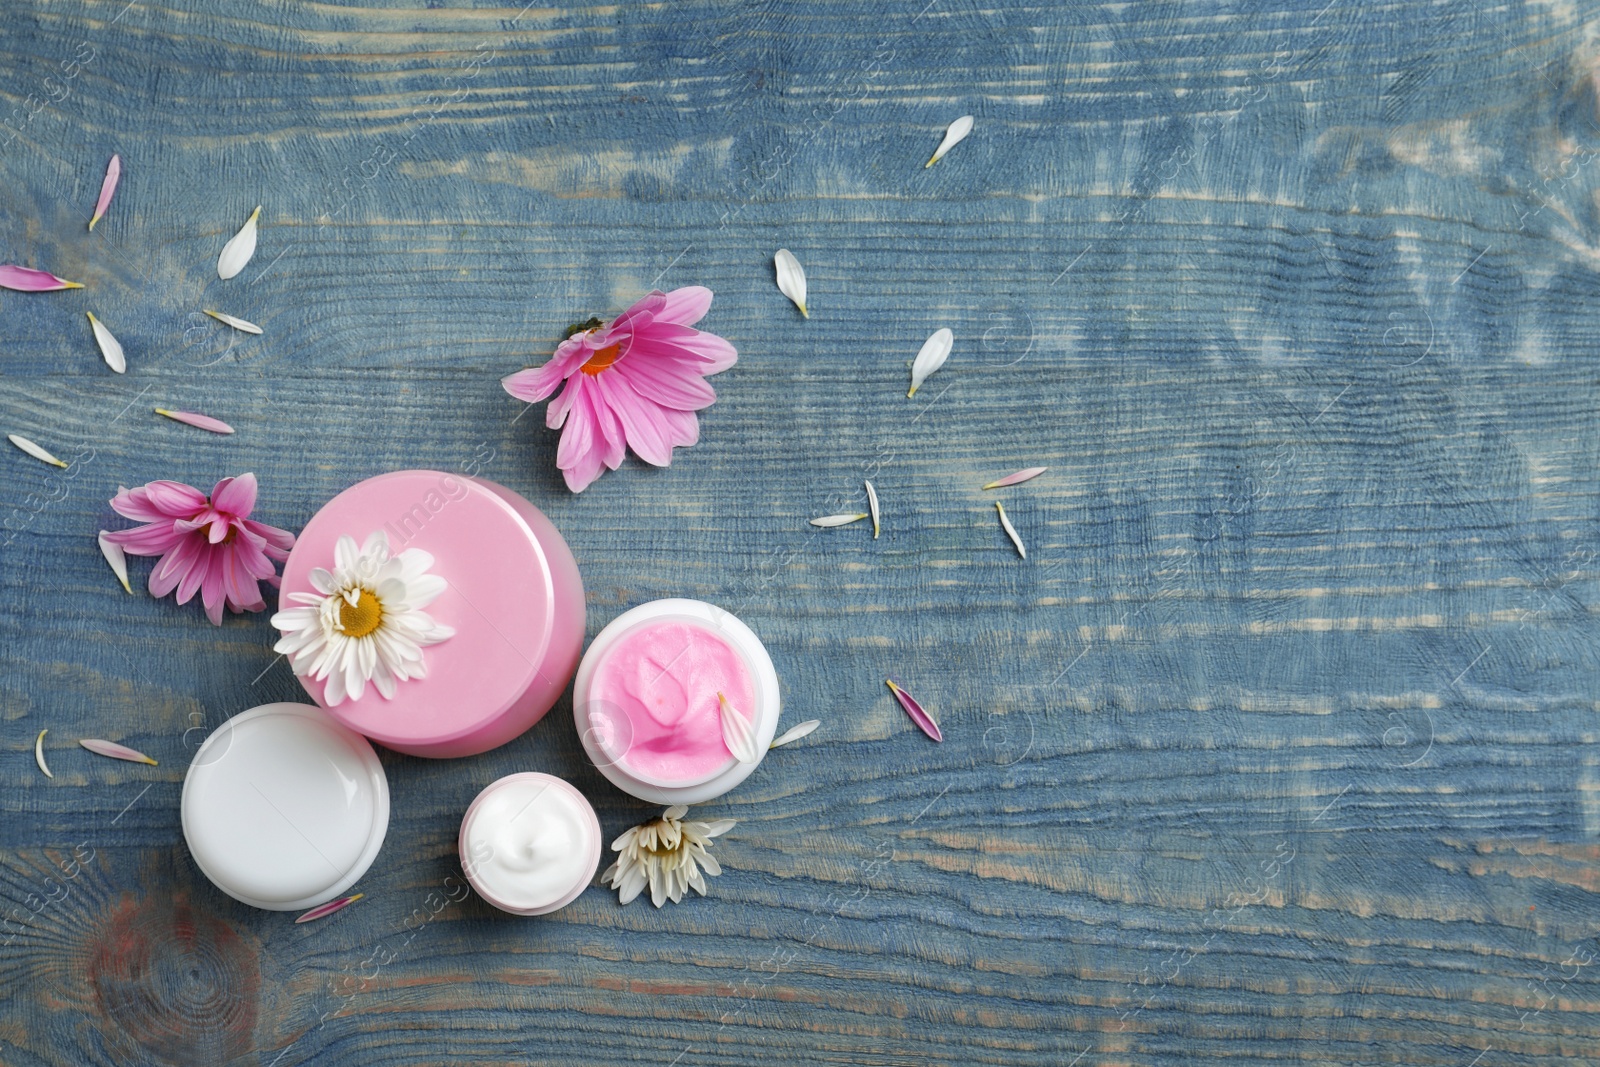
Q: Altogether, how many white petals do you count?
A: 14